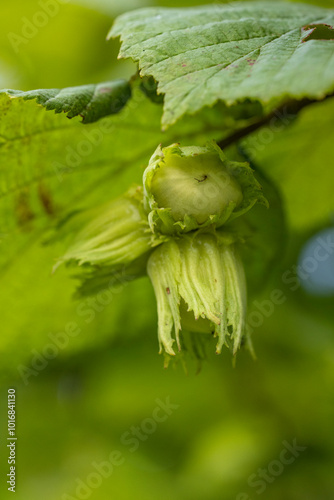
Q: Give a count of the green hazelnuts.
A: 3